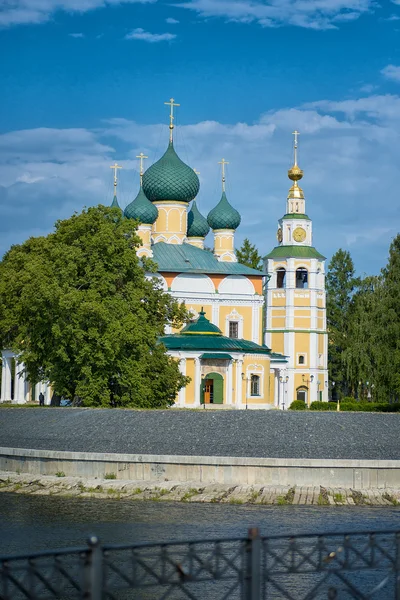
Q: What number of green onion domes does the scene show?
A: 5